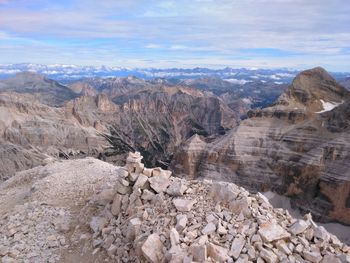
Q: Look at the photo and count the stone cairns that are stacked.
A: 1